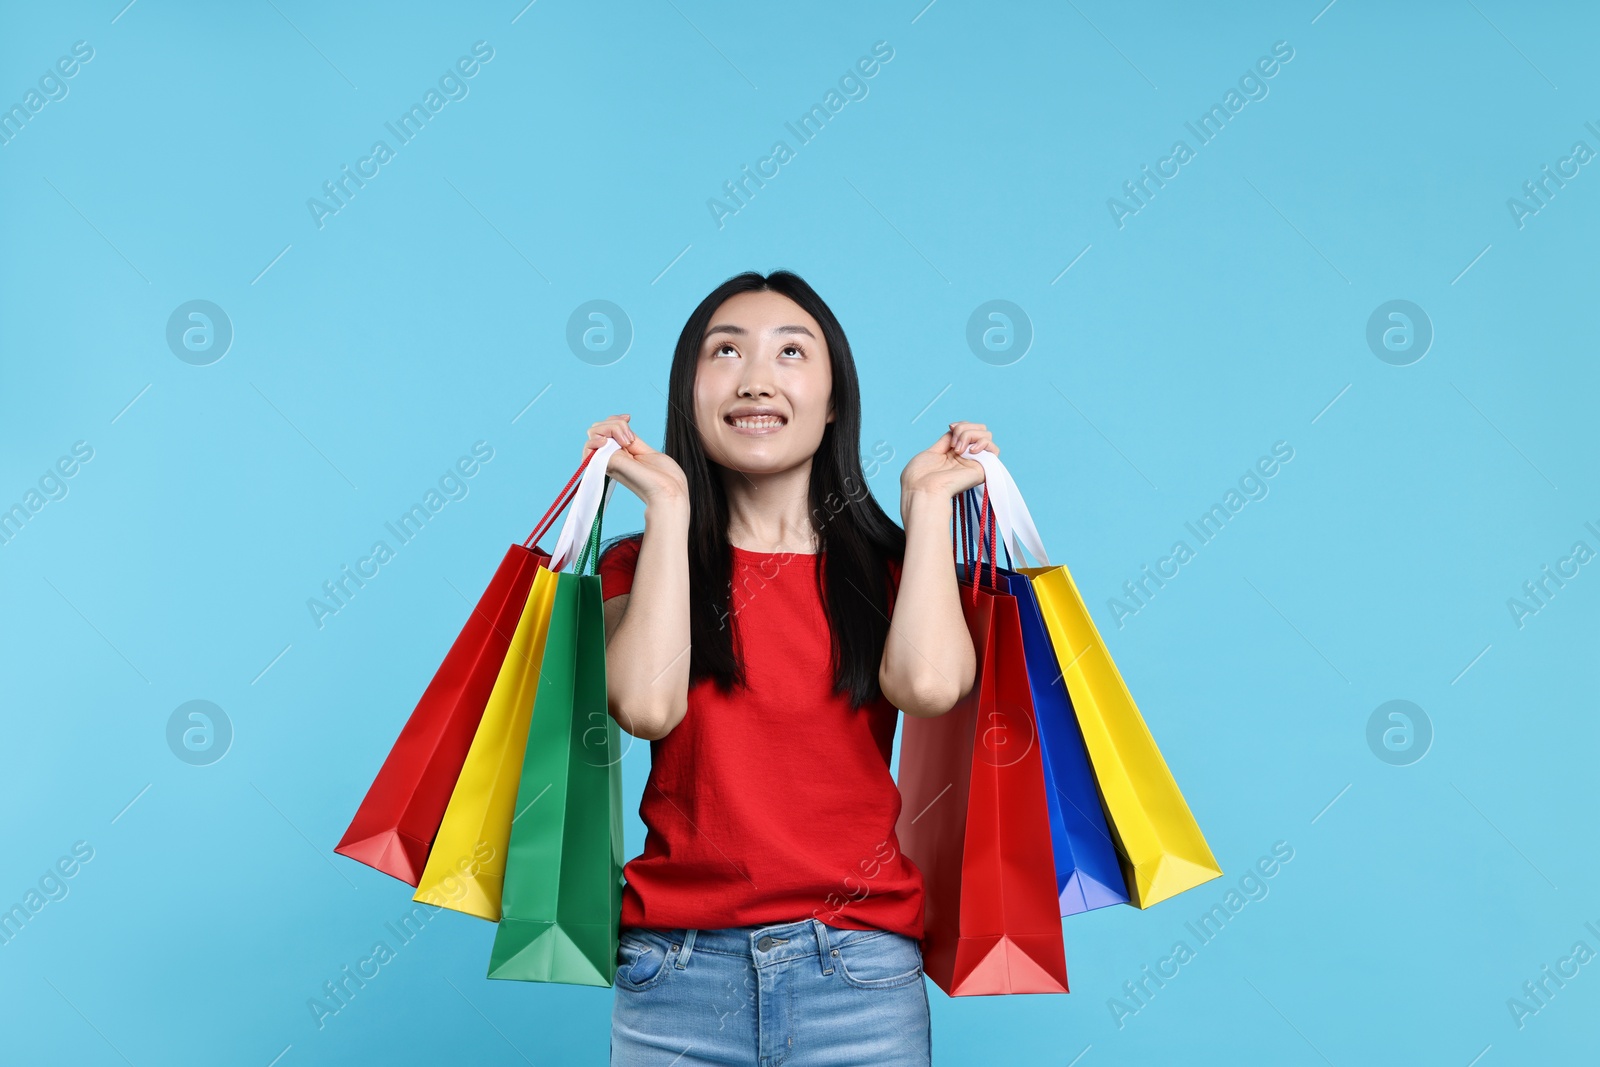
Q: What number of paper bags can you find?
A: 6